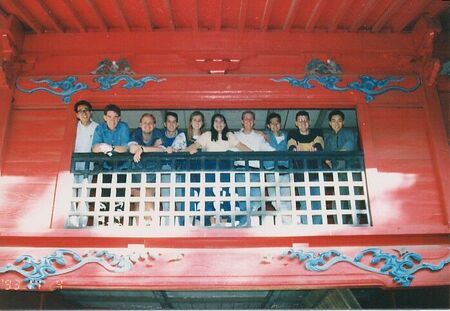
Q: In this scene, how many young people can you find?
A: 10